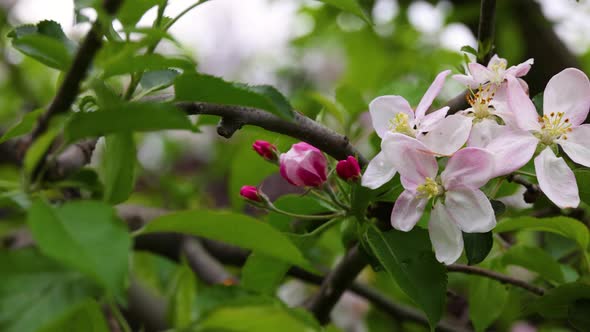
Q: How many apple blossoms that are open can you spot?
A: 5